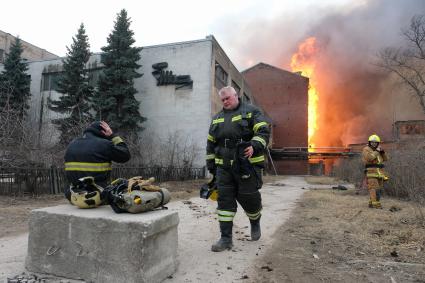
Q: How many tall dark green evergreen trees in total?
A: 3